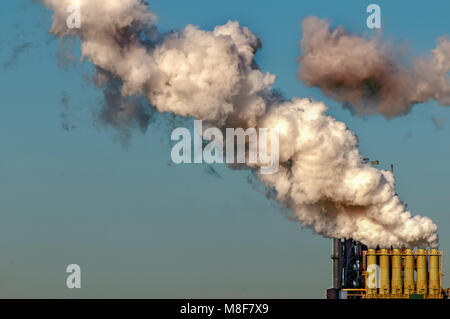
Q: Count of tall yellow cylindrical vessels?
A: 6